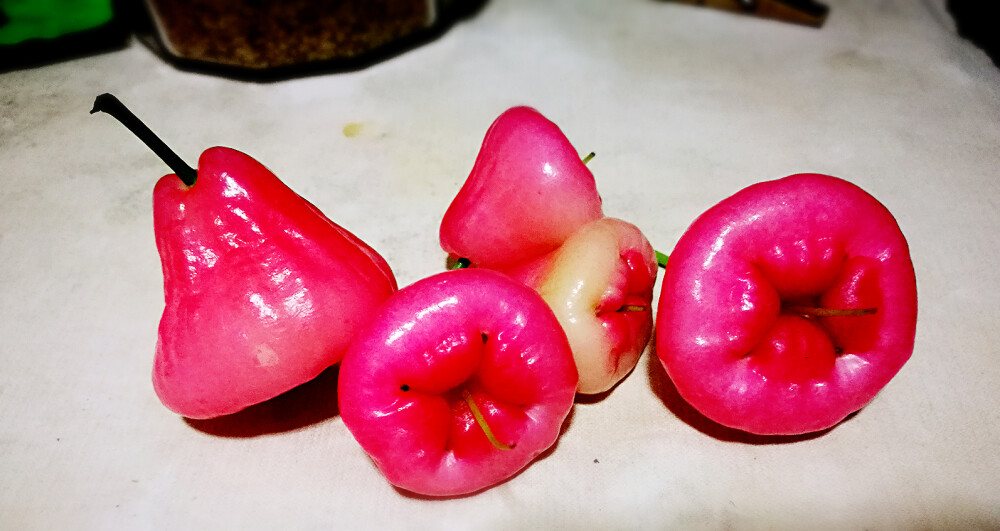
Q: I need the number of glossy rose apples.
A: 5